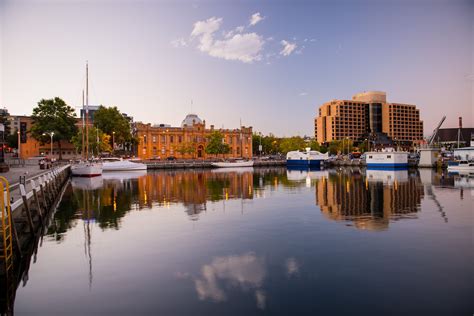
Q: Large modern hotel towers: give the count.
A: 1